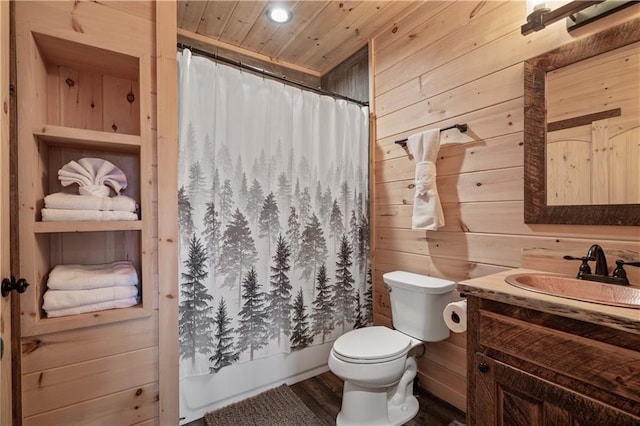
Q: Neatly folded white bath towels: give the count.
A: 5